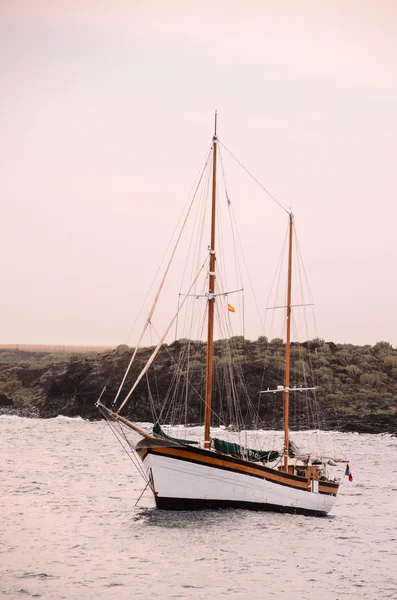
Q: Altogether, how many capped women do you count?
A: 0